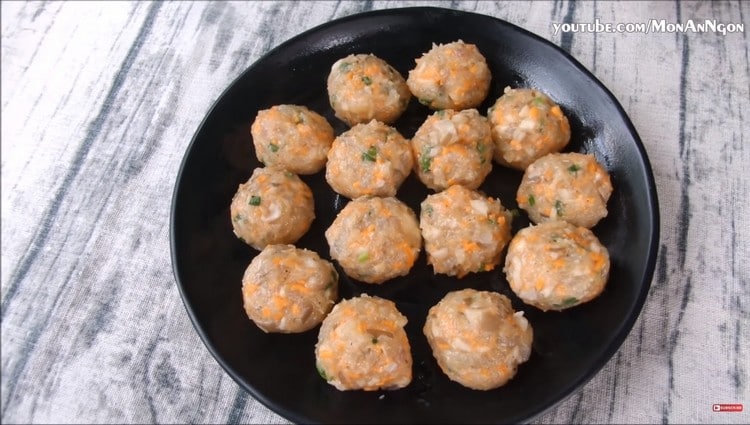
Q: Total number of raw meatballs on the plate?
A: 14